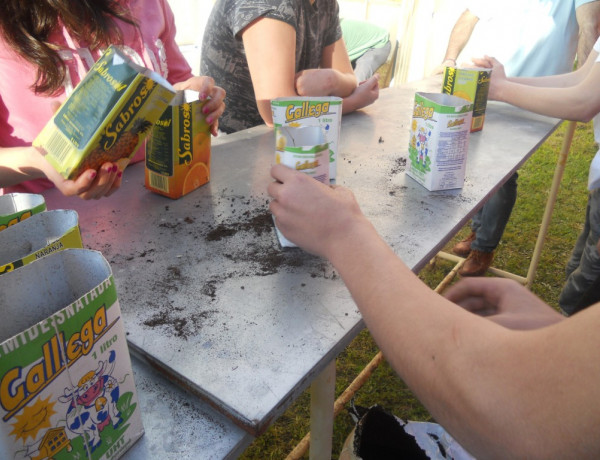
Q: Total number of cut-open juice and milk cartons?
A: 9